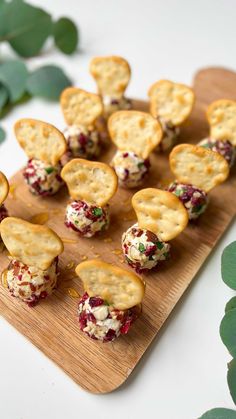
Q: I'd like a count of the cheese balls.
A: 12